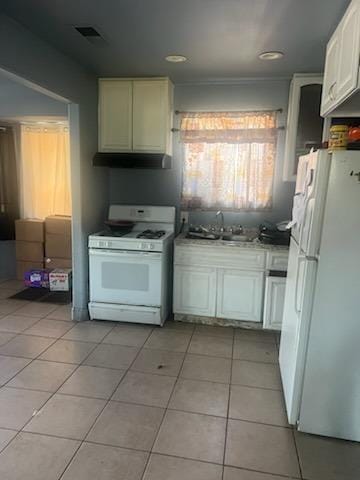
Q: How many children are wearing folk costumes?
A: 0